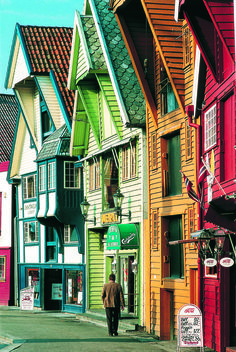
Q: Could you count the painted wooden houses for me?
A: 5